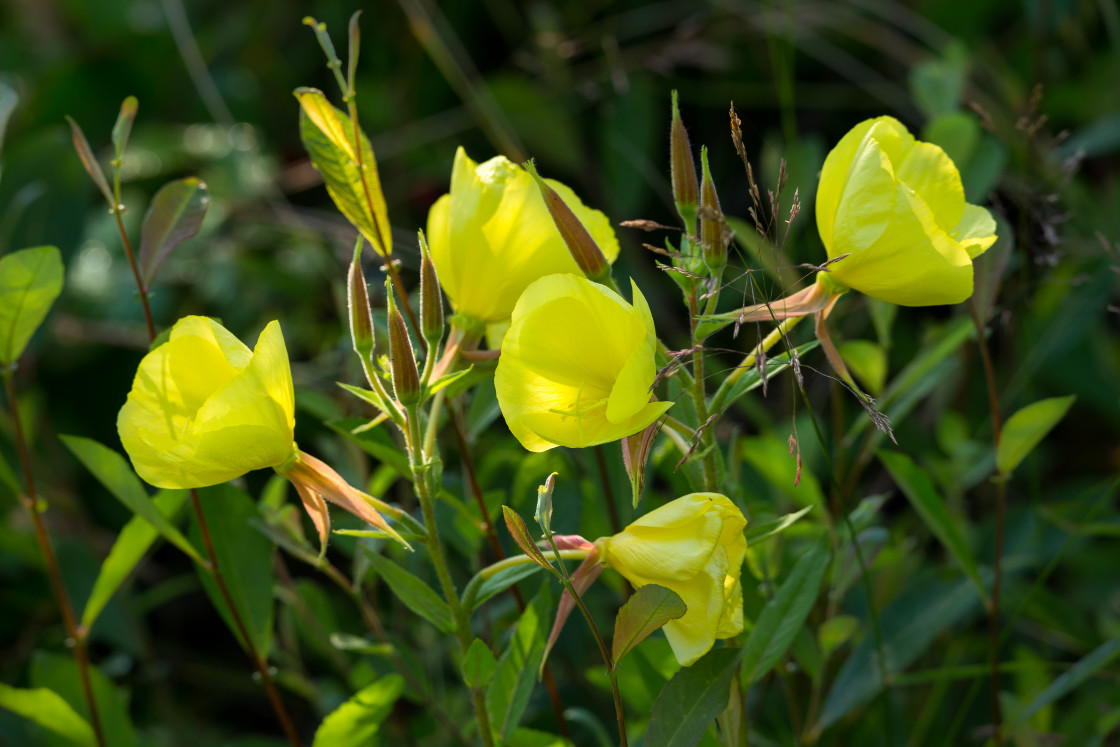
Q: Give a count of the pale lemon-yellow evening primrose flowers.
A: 5